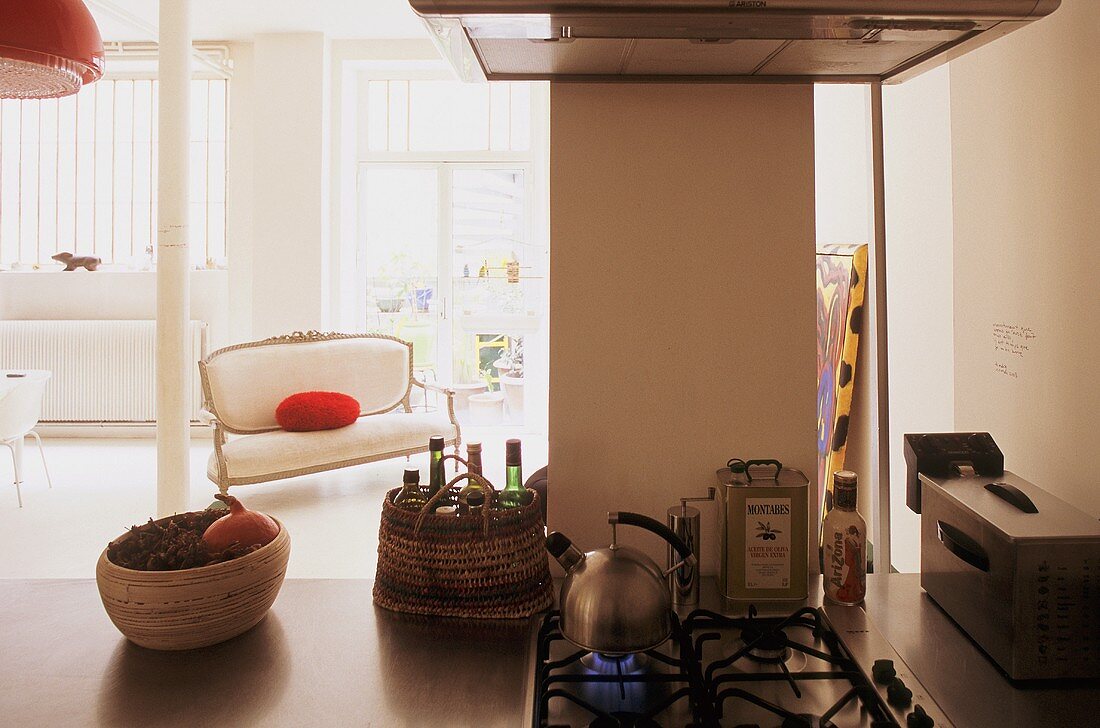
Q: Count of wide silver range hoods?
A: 1